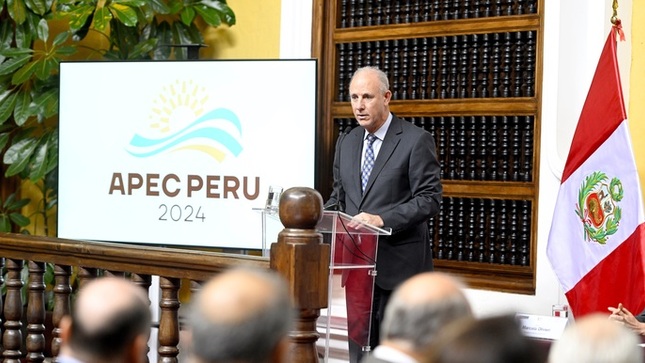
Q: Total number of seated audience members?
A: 5